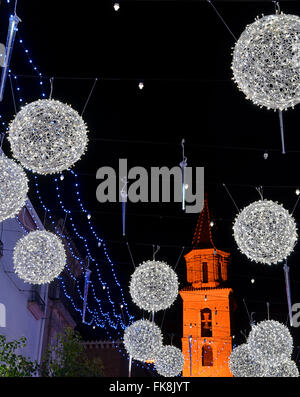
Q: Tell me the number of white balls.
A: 11